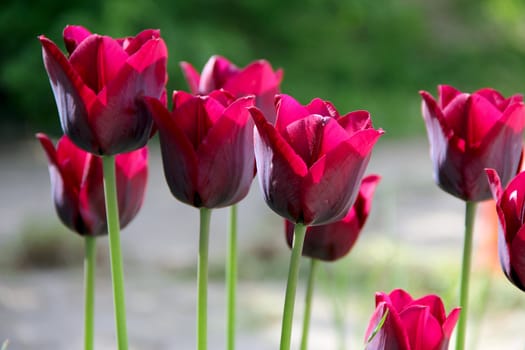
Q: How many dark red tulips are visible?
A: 9